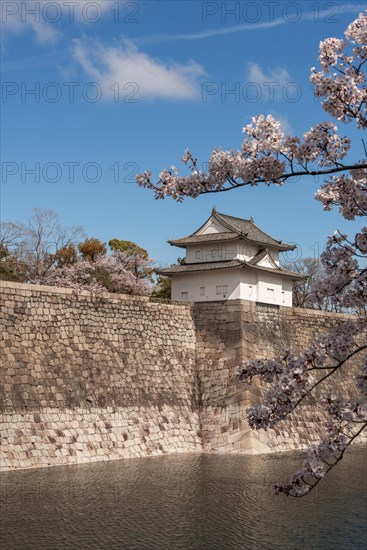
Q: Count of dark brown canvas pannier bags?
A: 0